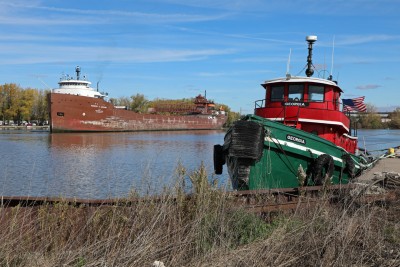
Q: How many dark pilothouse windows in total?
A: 3